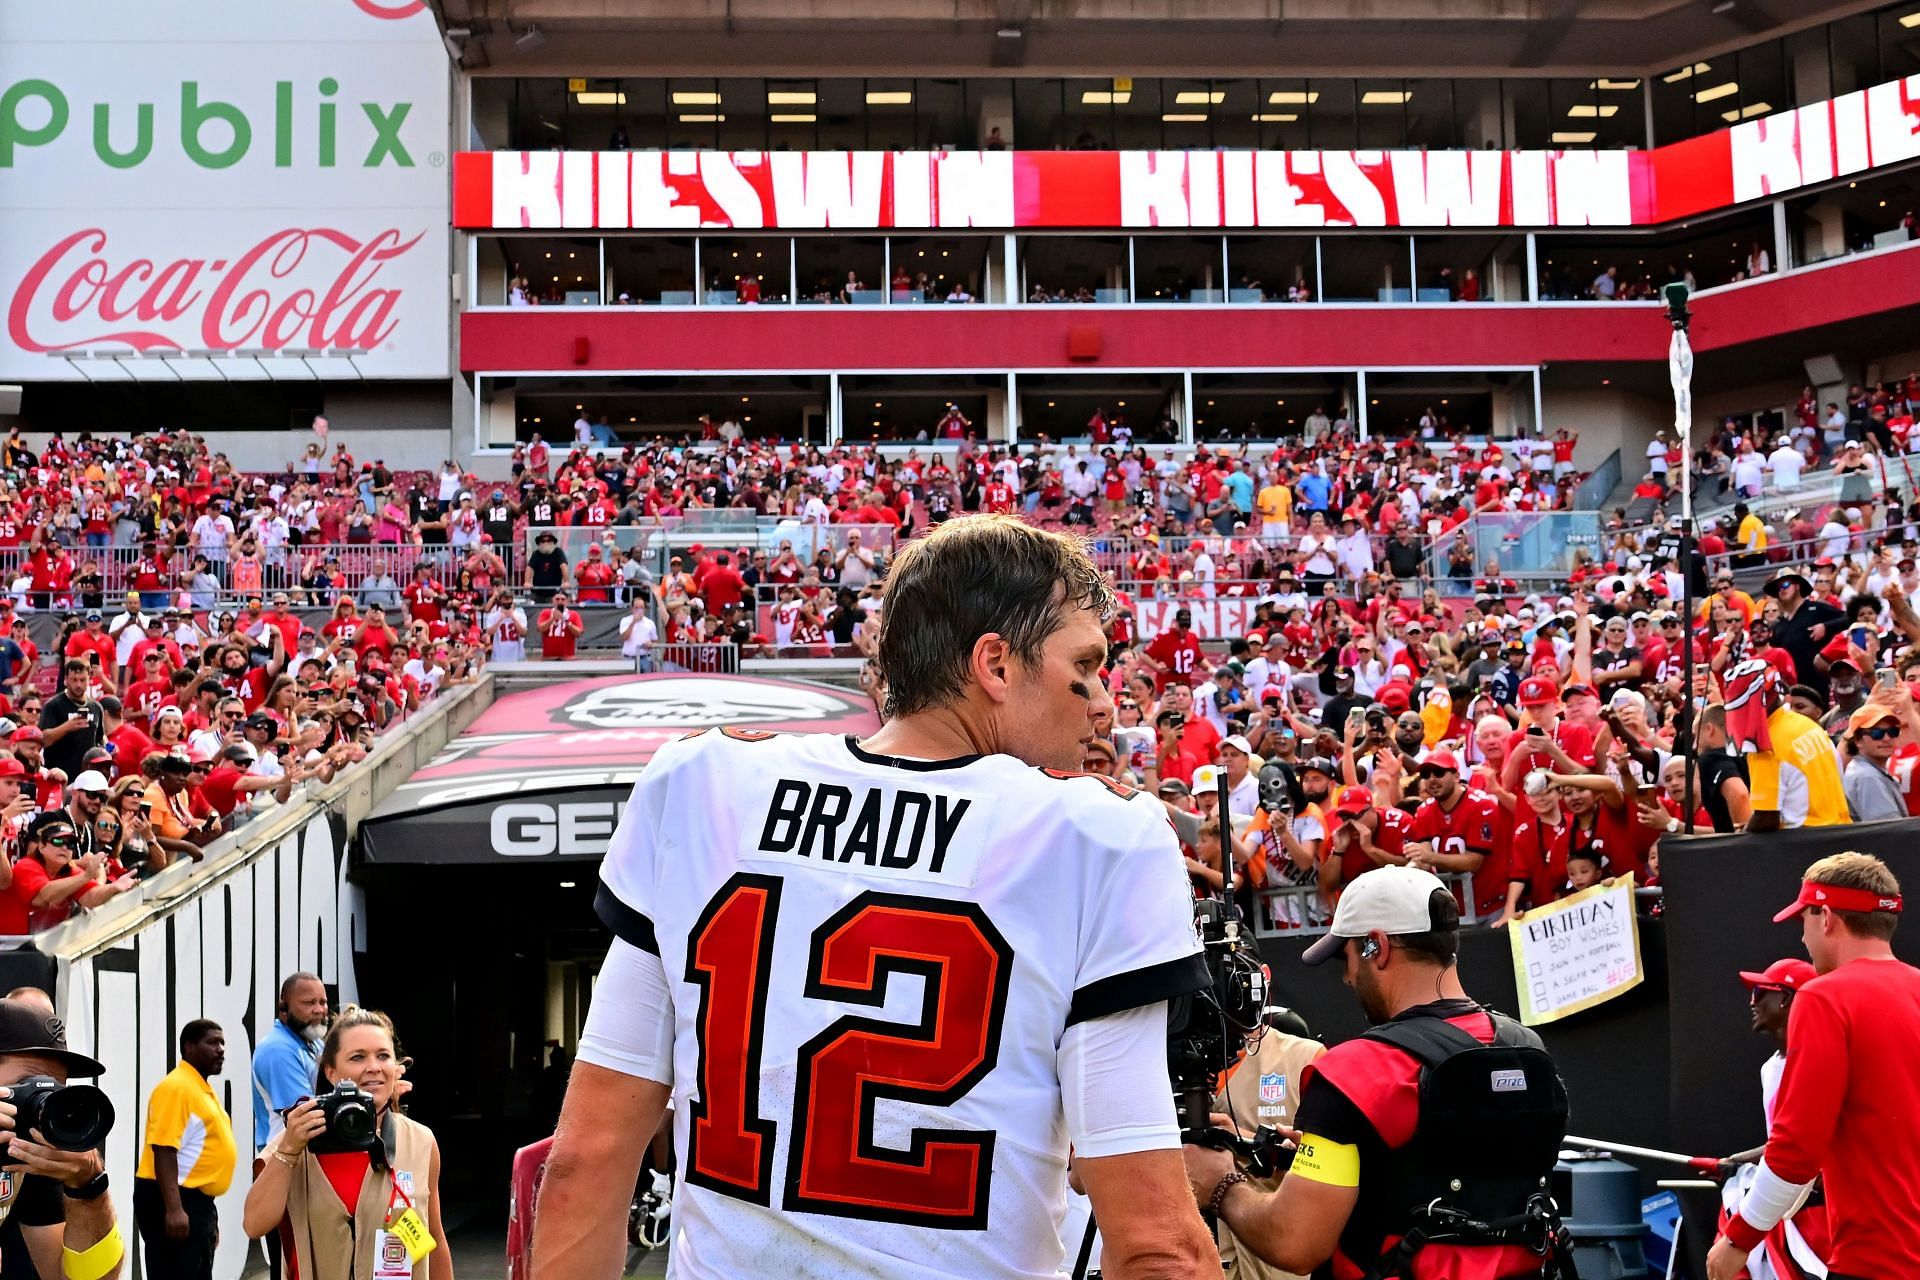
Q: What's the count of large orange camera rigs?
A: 0